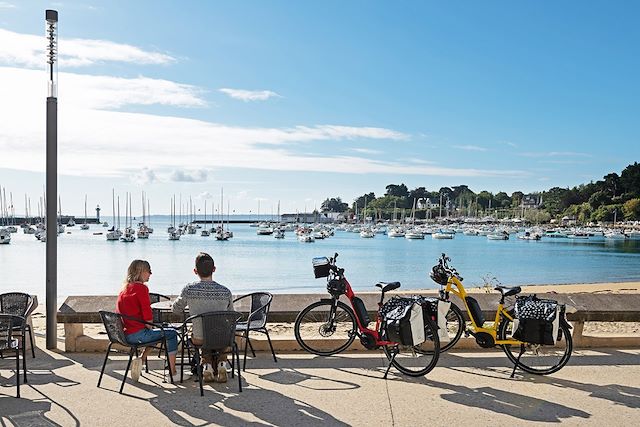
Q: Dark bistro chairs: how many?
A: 6